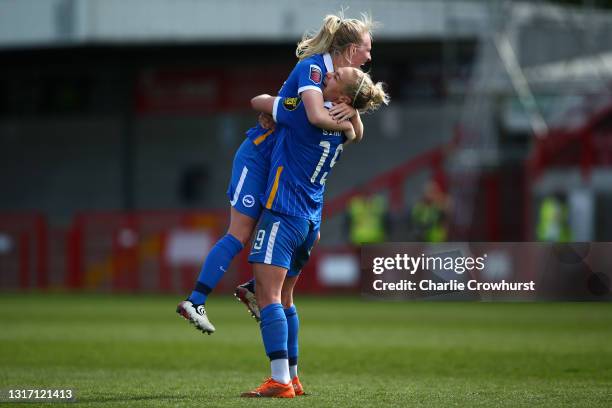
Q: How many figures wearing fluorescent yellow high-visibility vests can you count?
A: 3